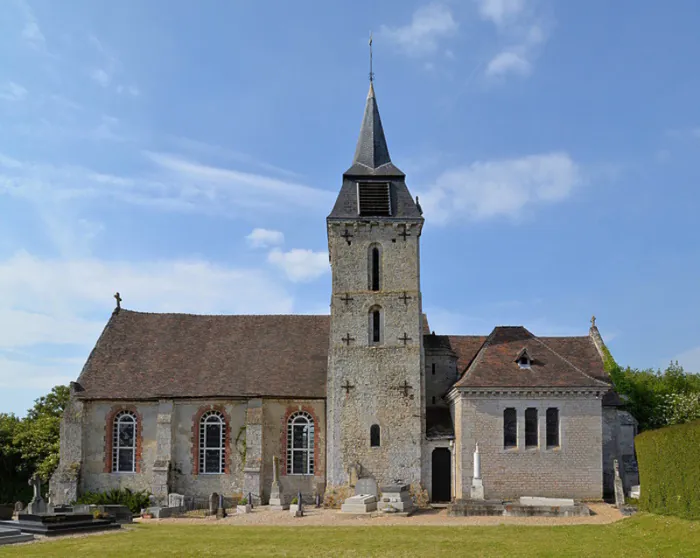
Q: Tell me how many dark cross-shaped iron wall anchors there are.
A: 8